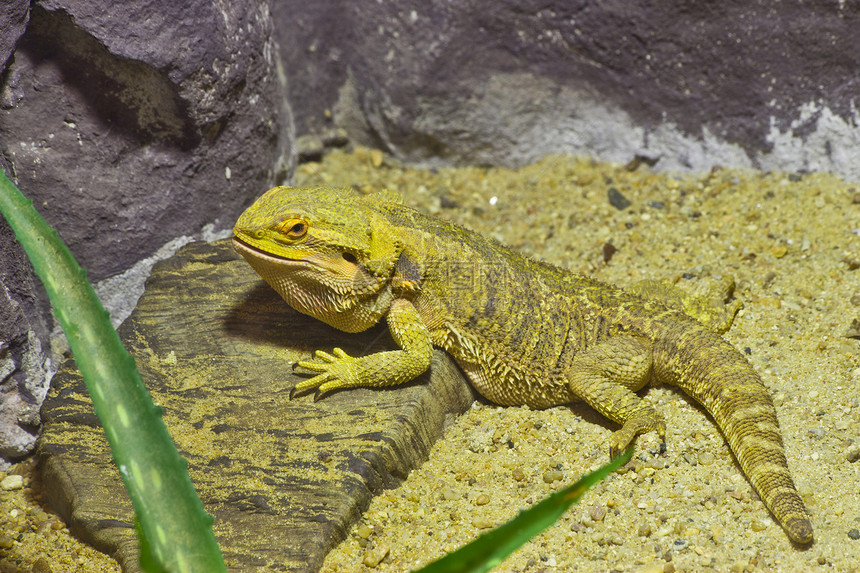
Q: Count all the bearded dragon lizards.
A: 1